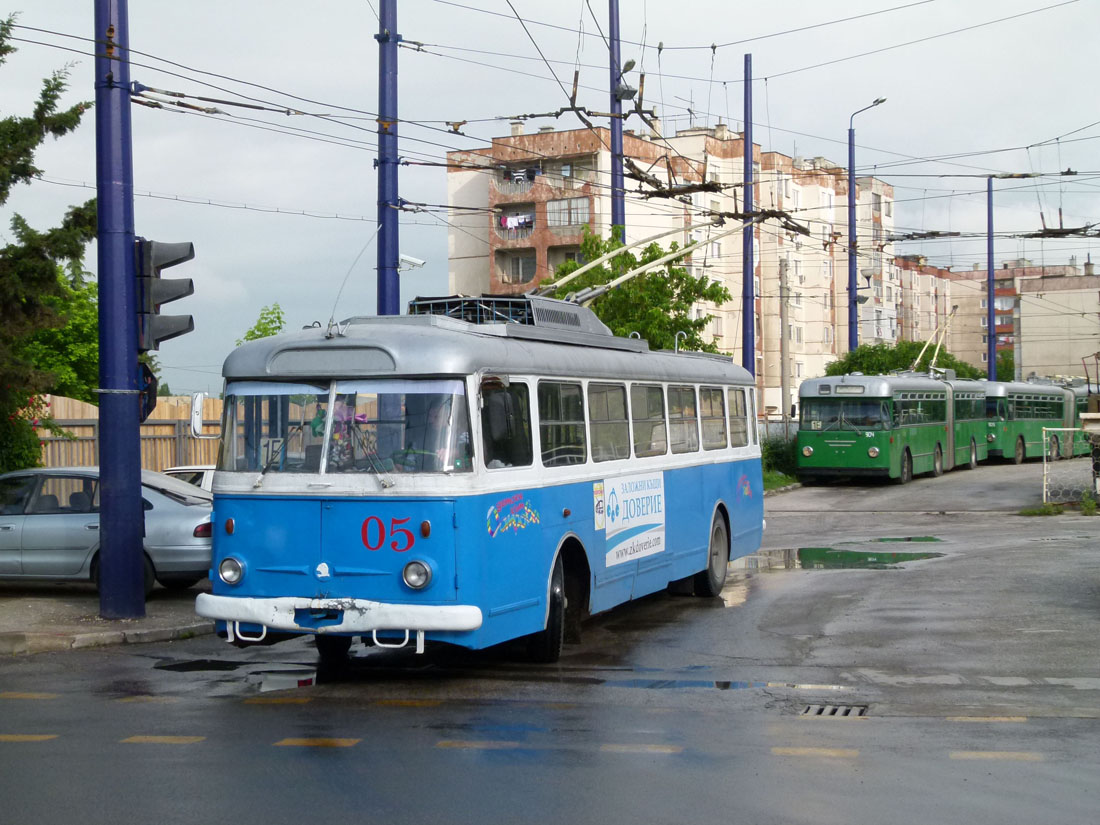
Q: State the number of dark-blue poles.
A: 6